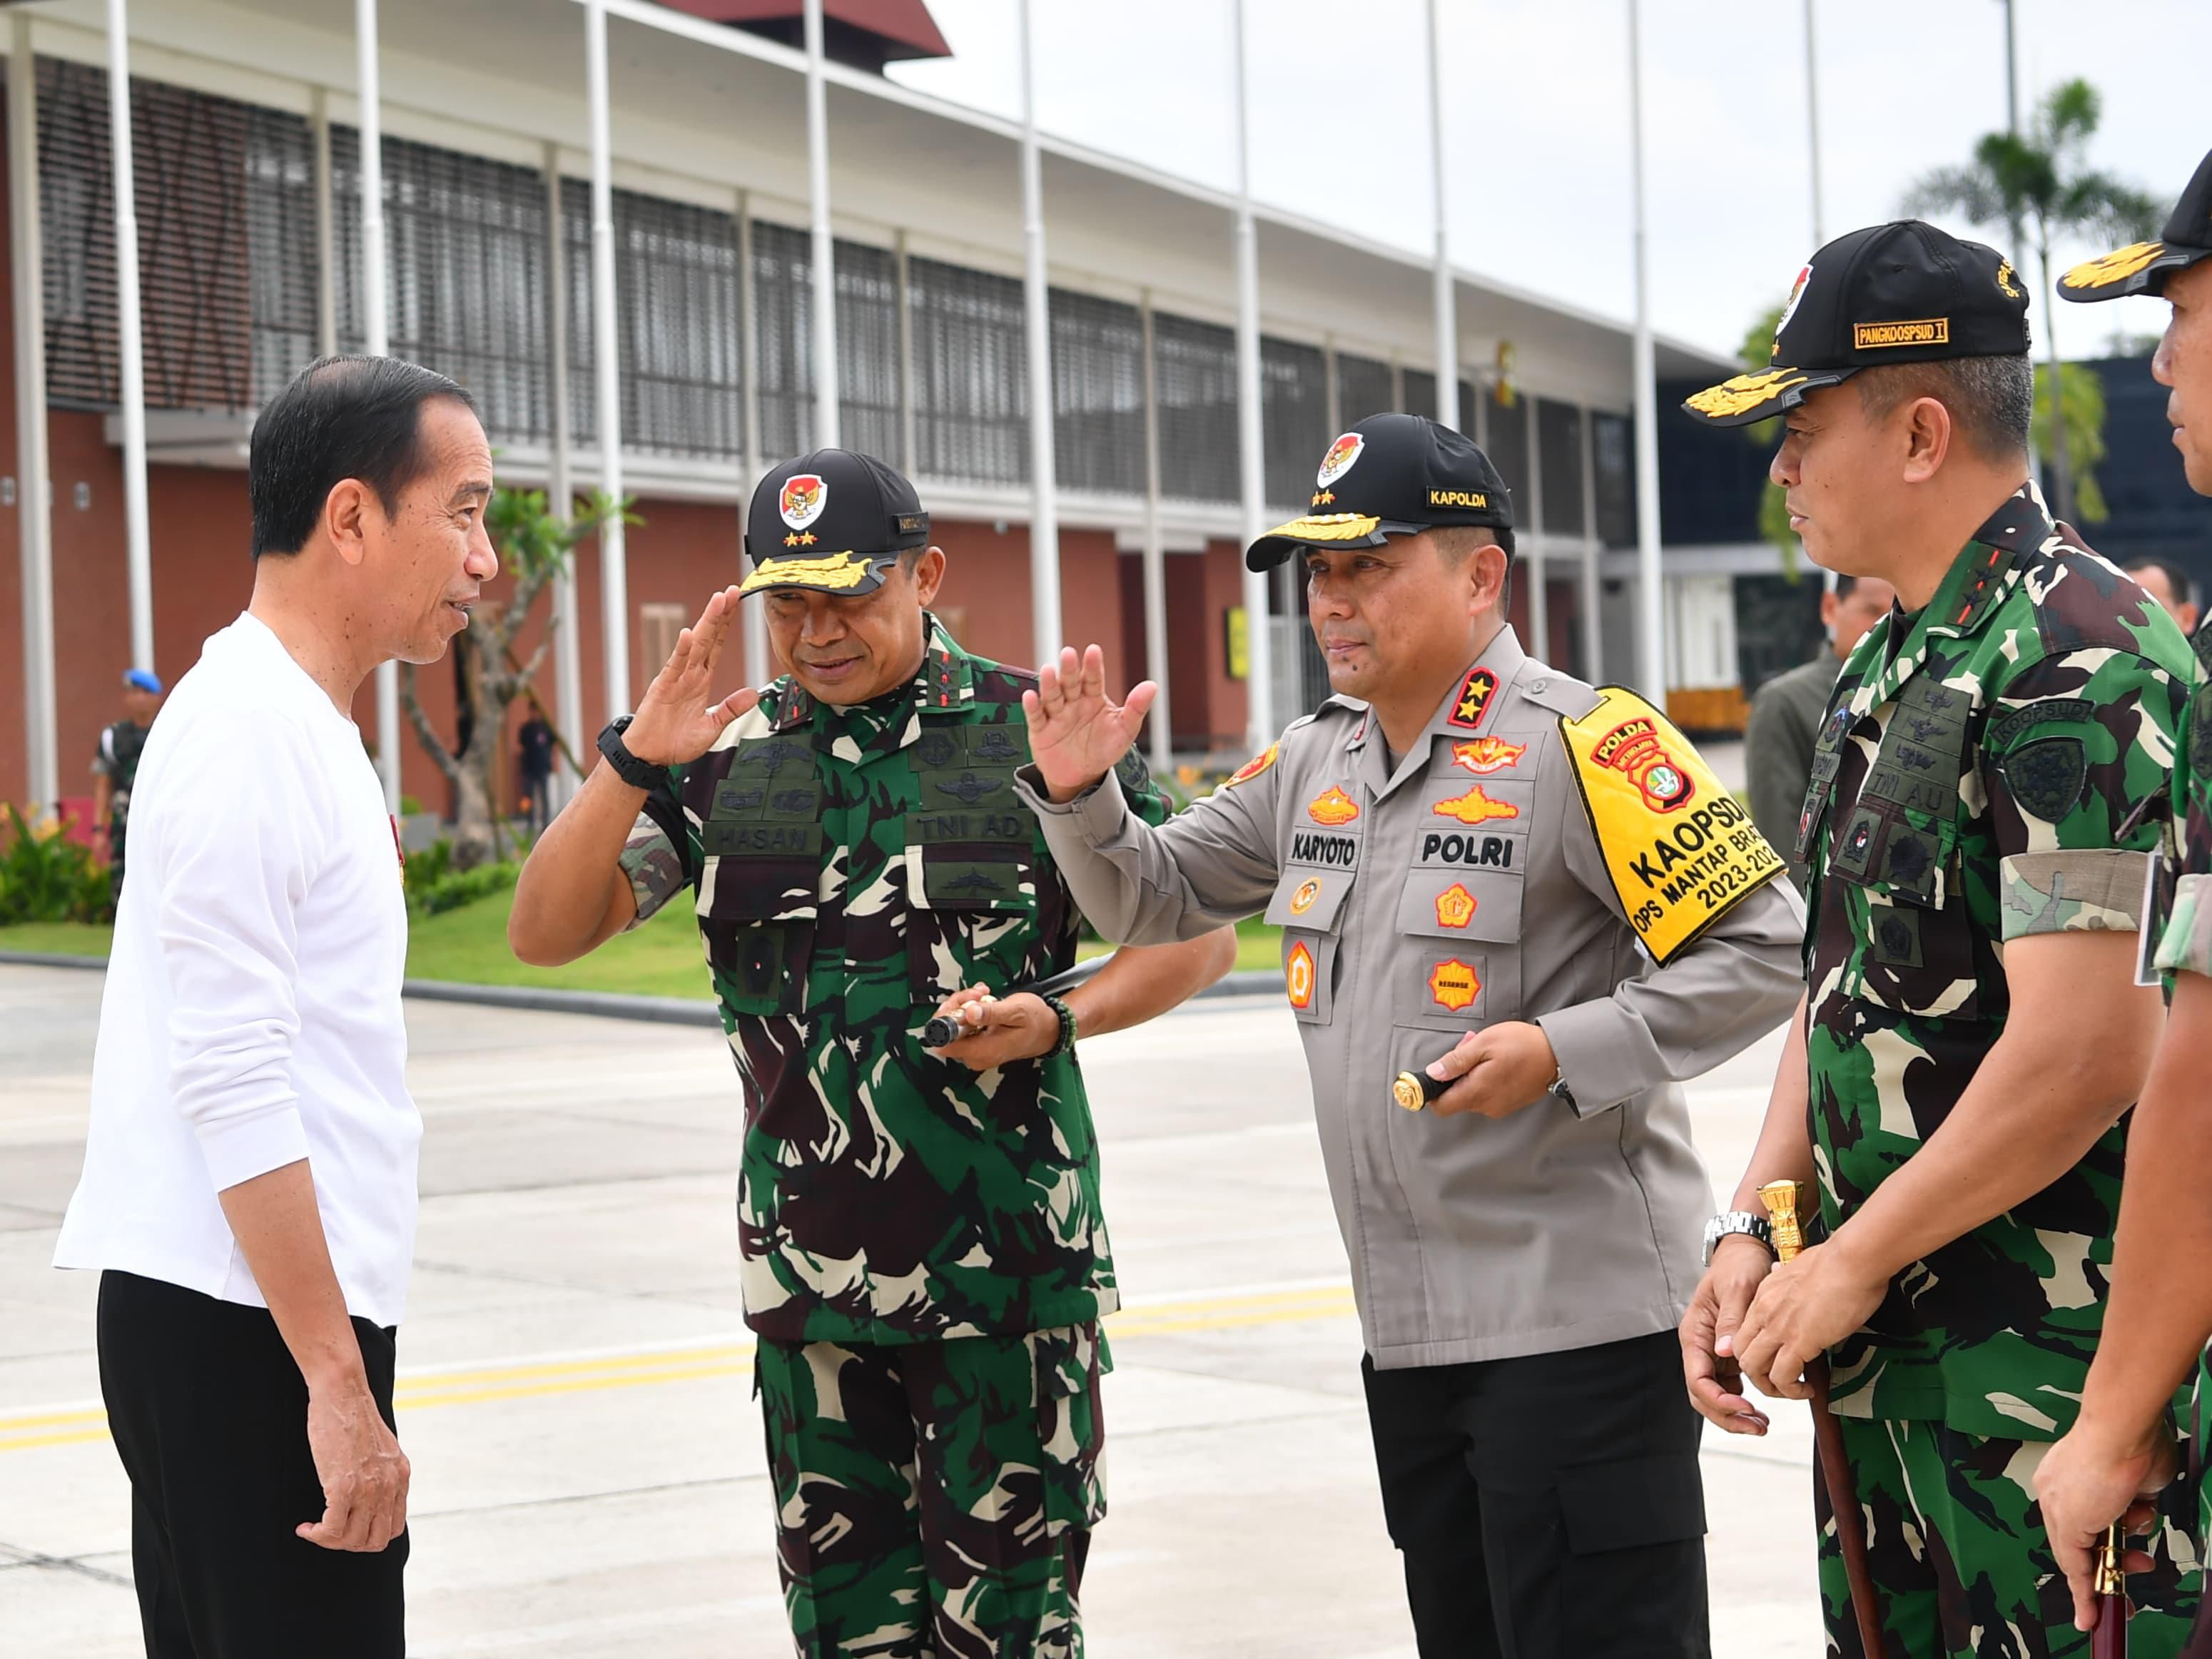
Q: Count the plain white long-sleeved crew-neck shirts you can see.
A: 1